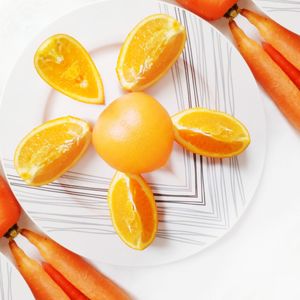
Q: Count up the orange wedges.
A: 5